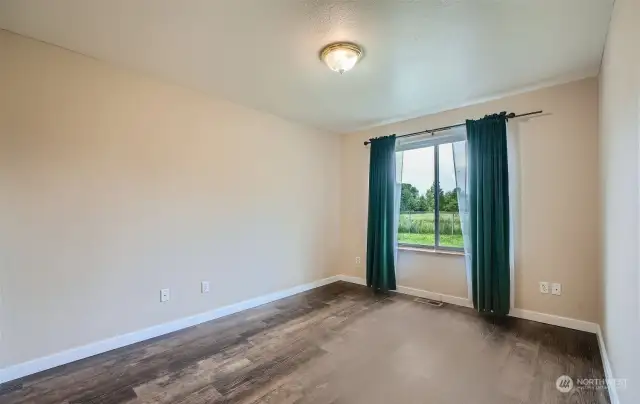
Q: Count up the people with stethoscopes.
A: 0